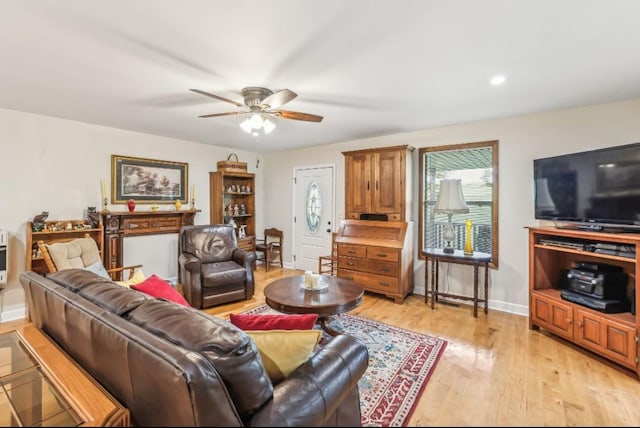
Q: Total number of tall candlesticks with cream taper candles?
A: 2